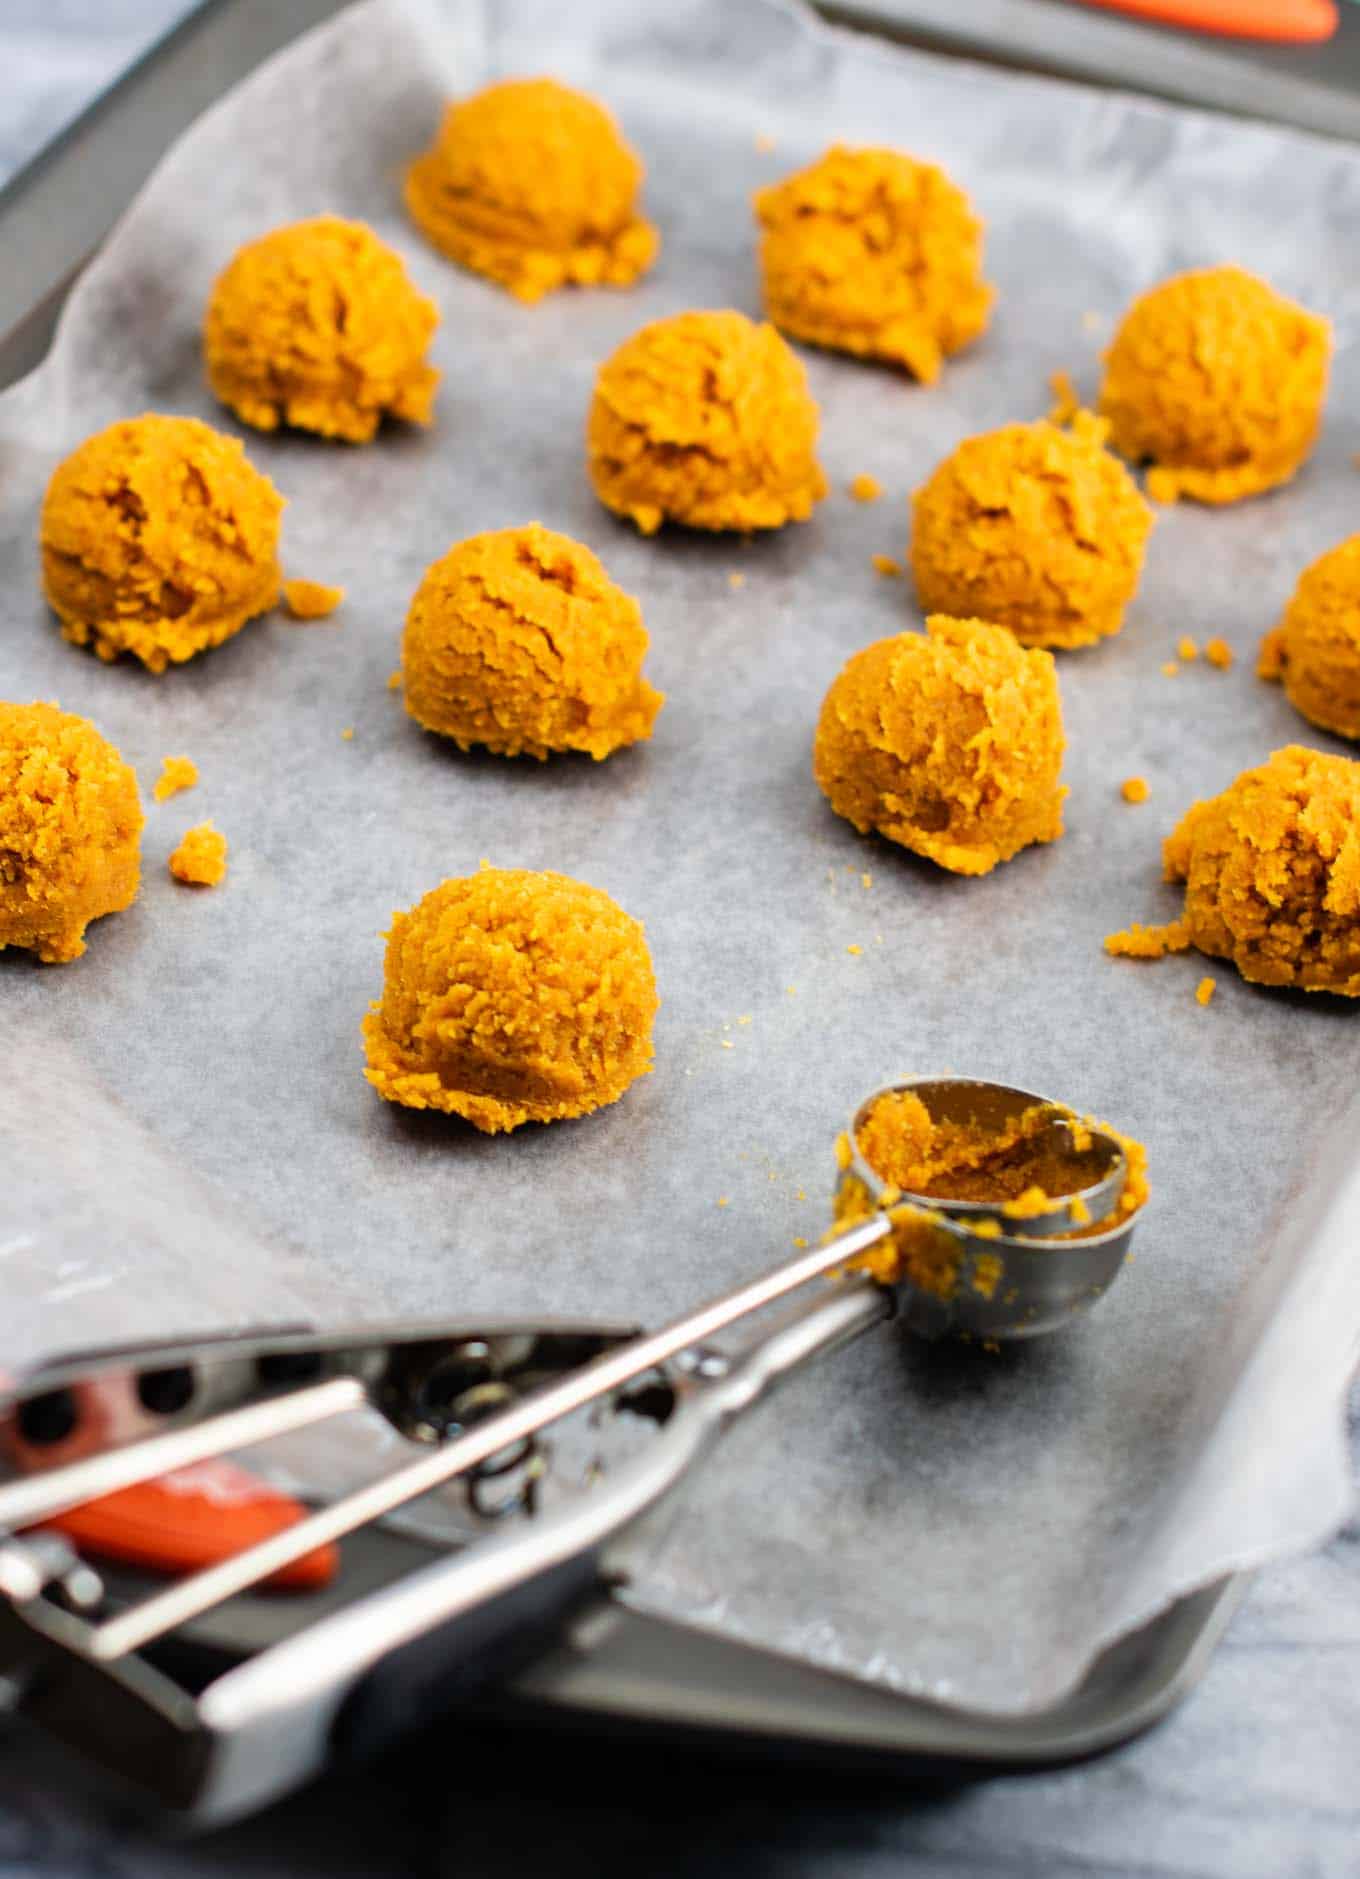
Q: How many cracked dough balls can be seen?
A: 13